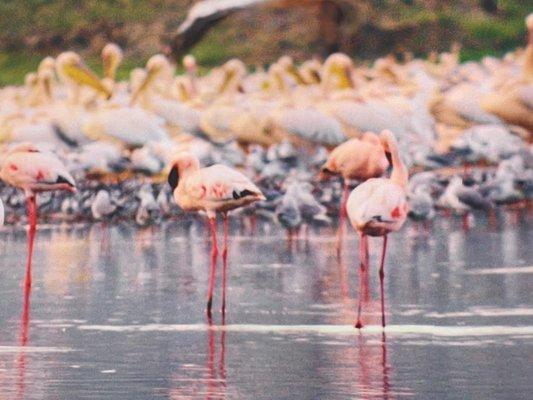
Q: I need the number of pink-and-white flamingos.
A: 4